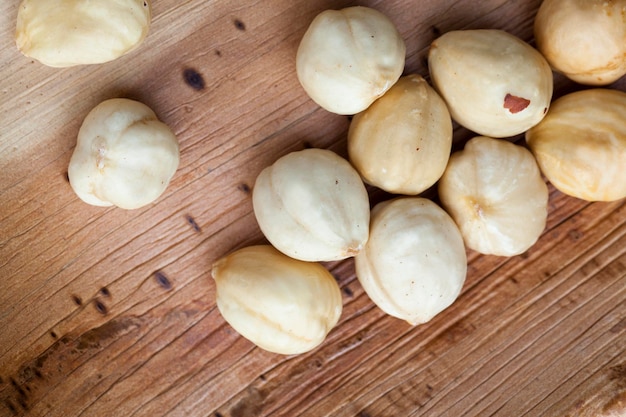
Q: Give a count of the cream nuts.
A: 11